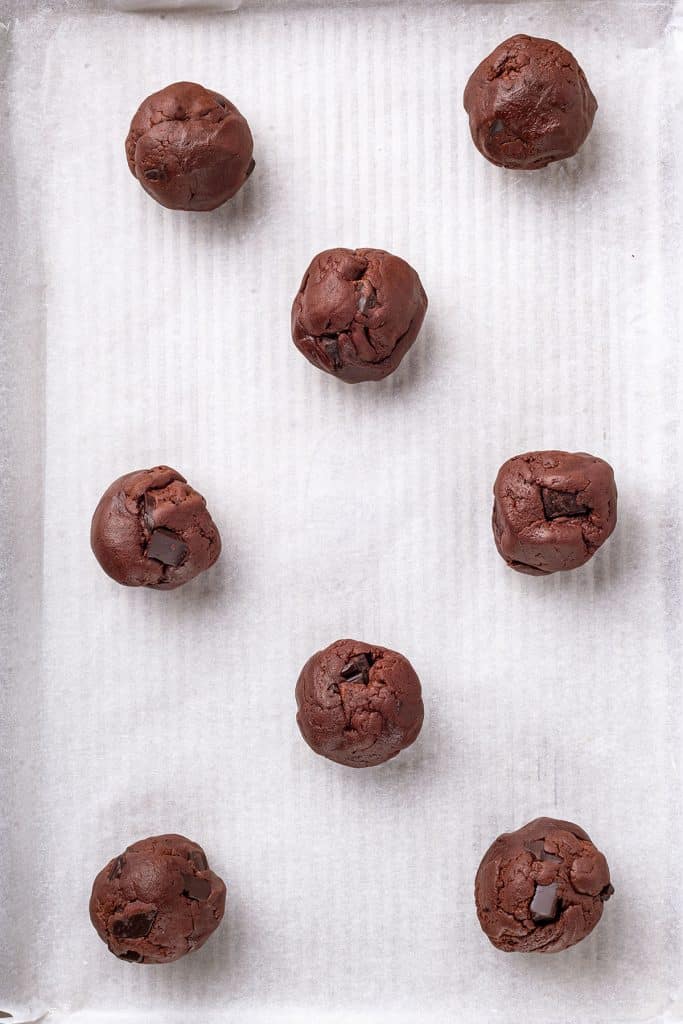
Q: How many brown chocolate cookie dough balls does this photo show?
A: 8